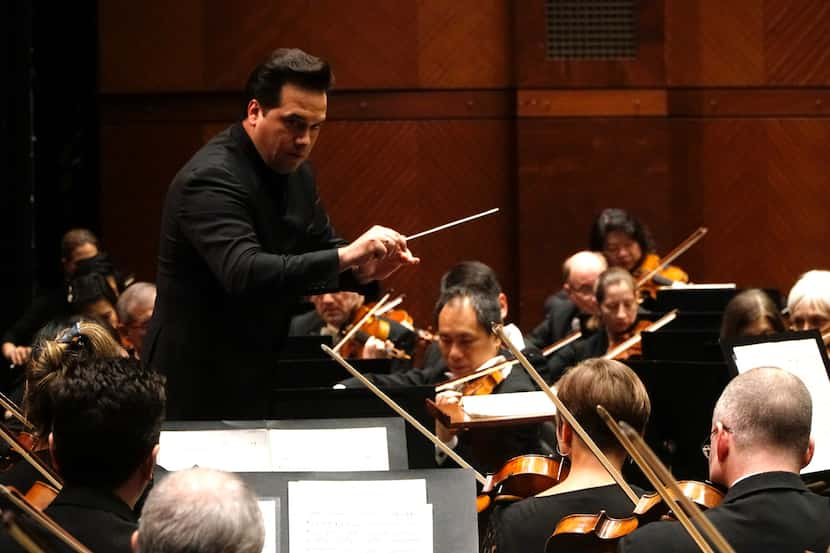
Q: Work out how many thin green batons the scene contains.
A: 0